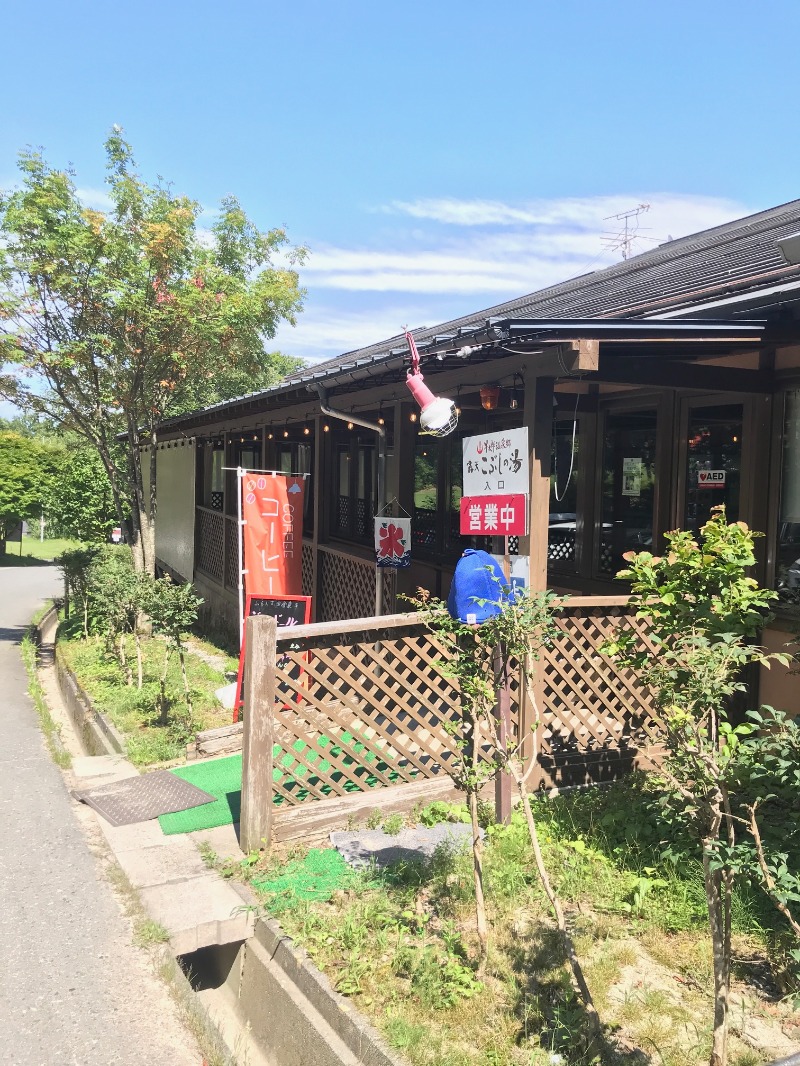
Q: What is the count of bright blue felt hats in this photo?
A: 1